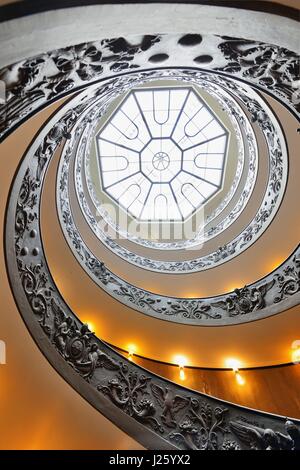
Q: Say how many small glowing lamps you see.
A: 5